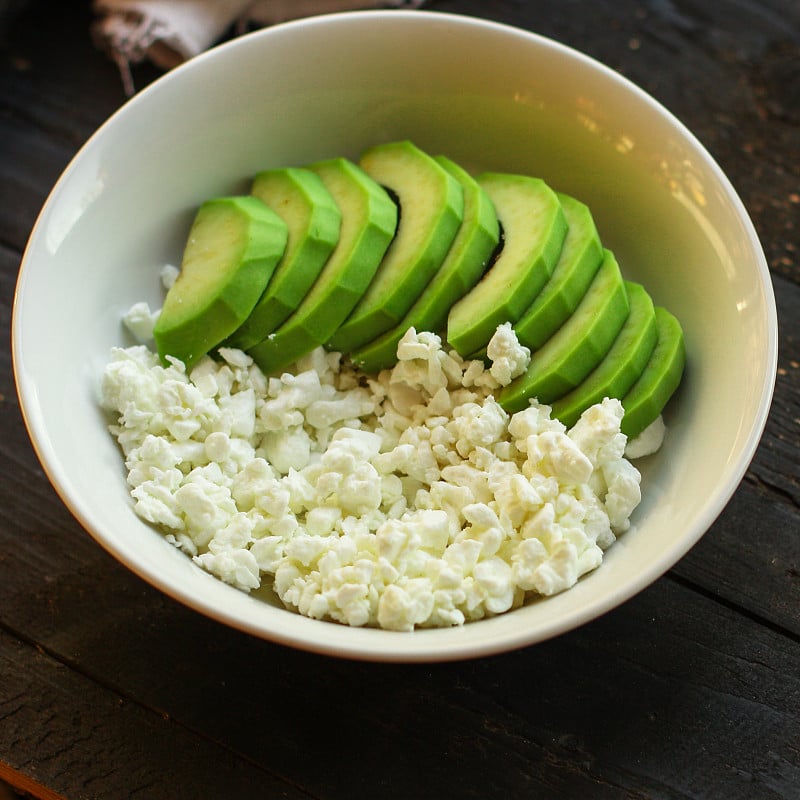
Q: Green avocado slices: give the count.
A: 10